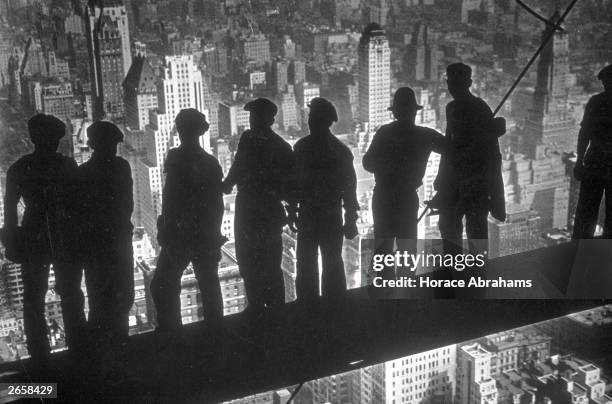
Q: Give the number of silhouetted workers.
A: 8